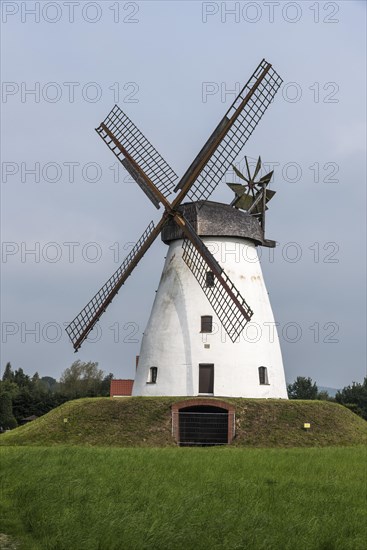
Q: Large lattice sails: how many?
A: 4